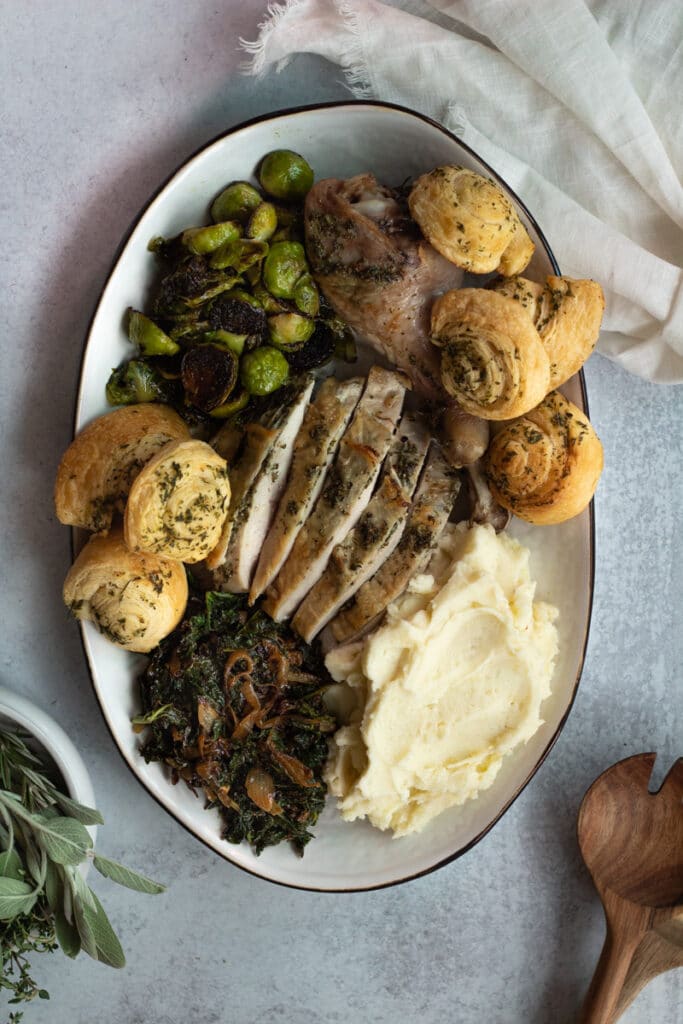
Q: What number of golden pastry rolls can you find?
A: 7